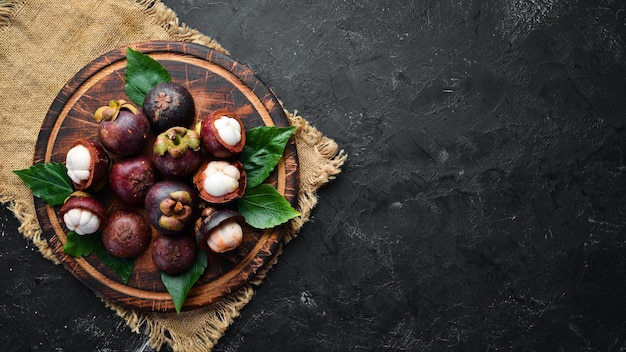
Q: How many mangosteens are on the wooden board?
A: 12